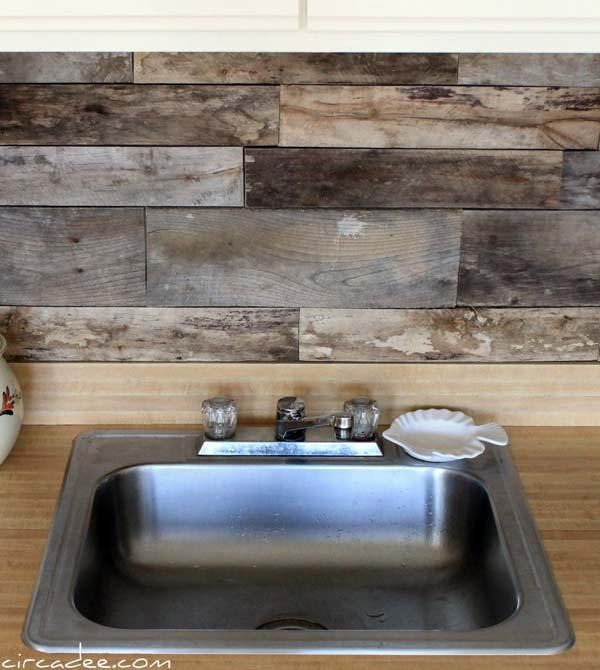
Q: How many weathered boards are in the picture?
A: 13